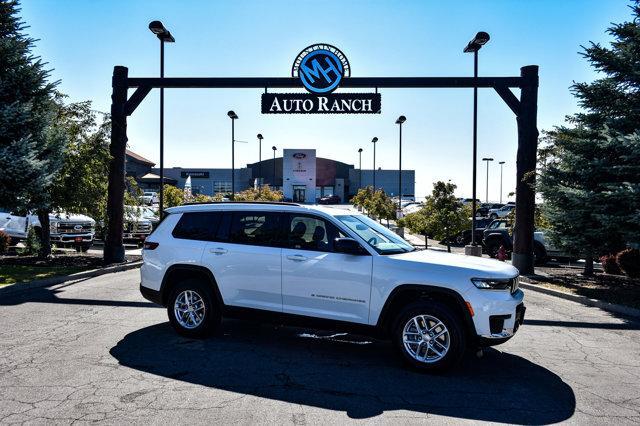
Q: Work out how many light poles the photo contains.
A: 10